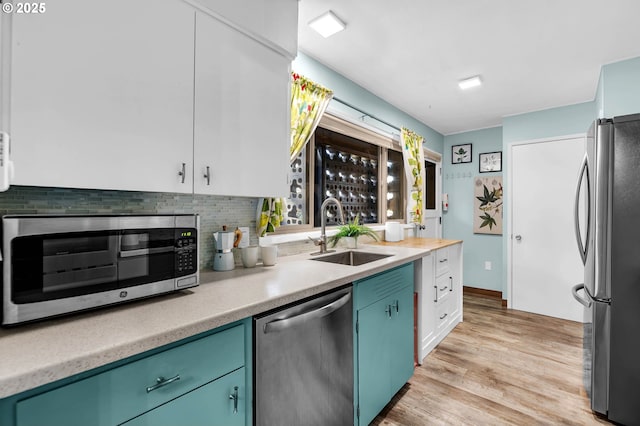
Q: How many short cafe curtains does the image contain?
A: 2